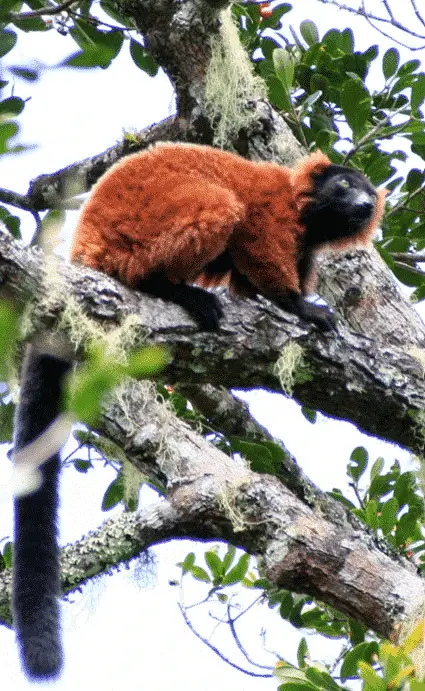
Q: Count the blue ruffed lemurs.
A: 0